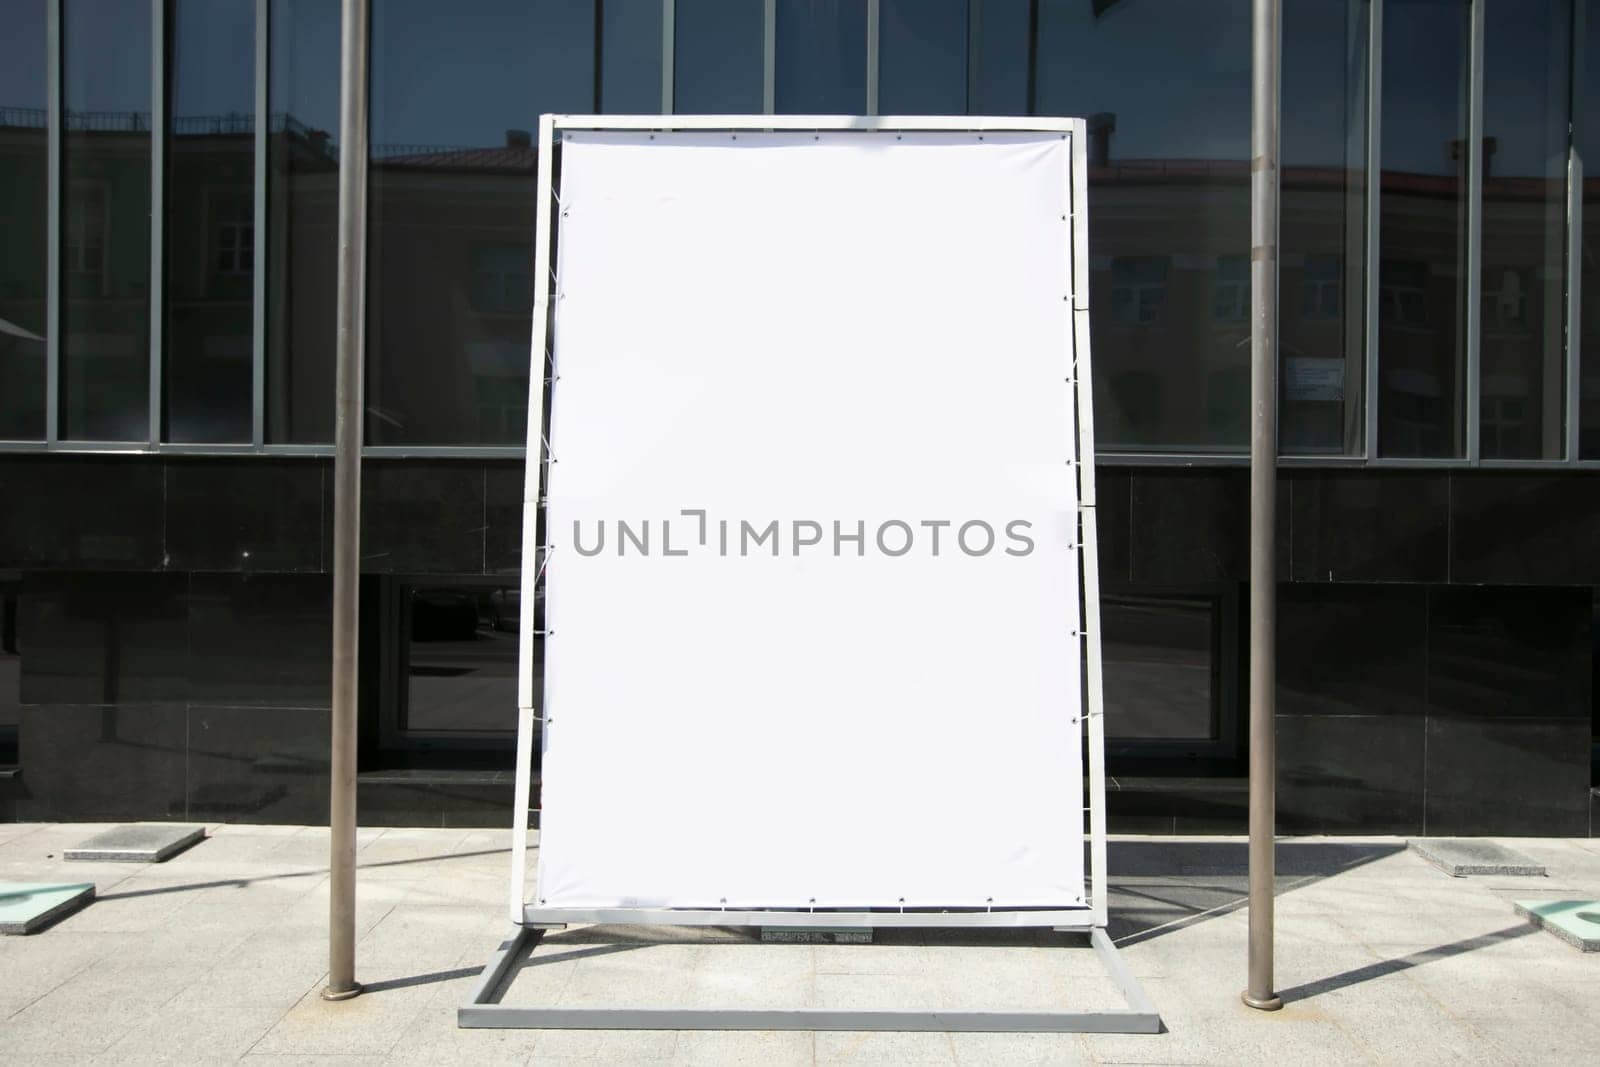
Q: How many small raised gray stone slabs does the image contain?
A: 2